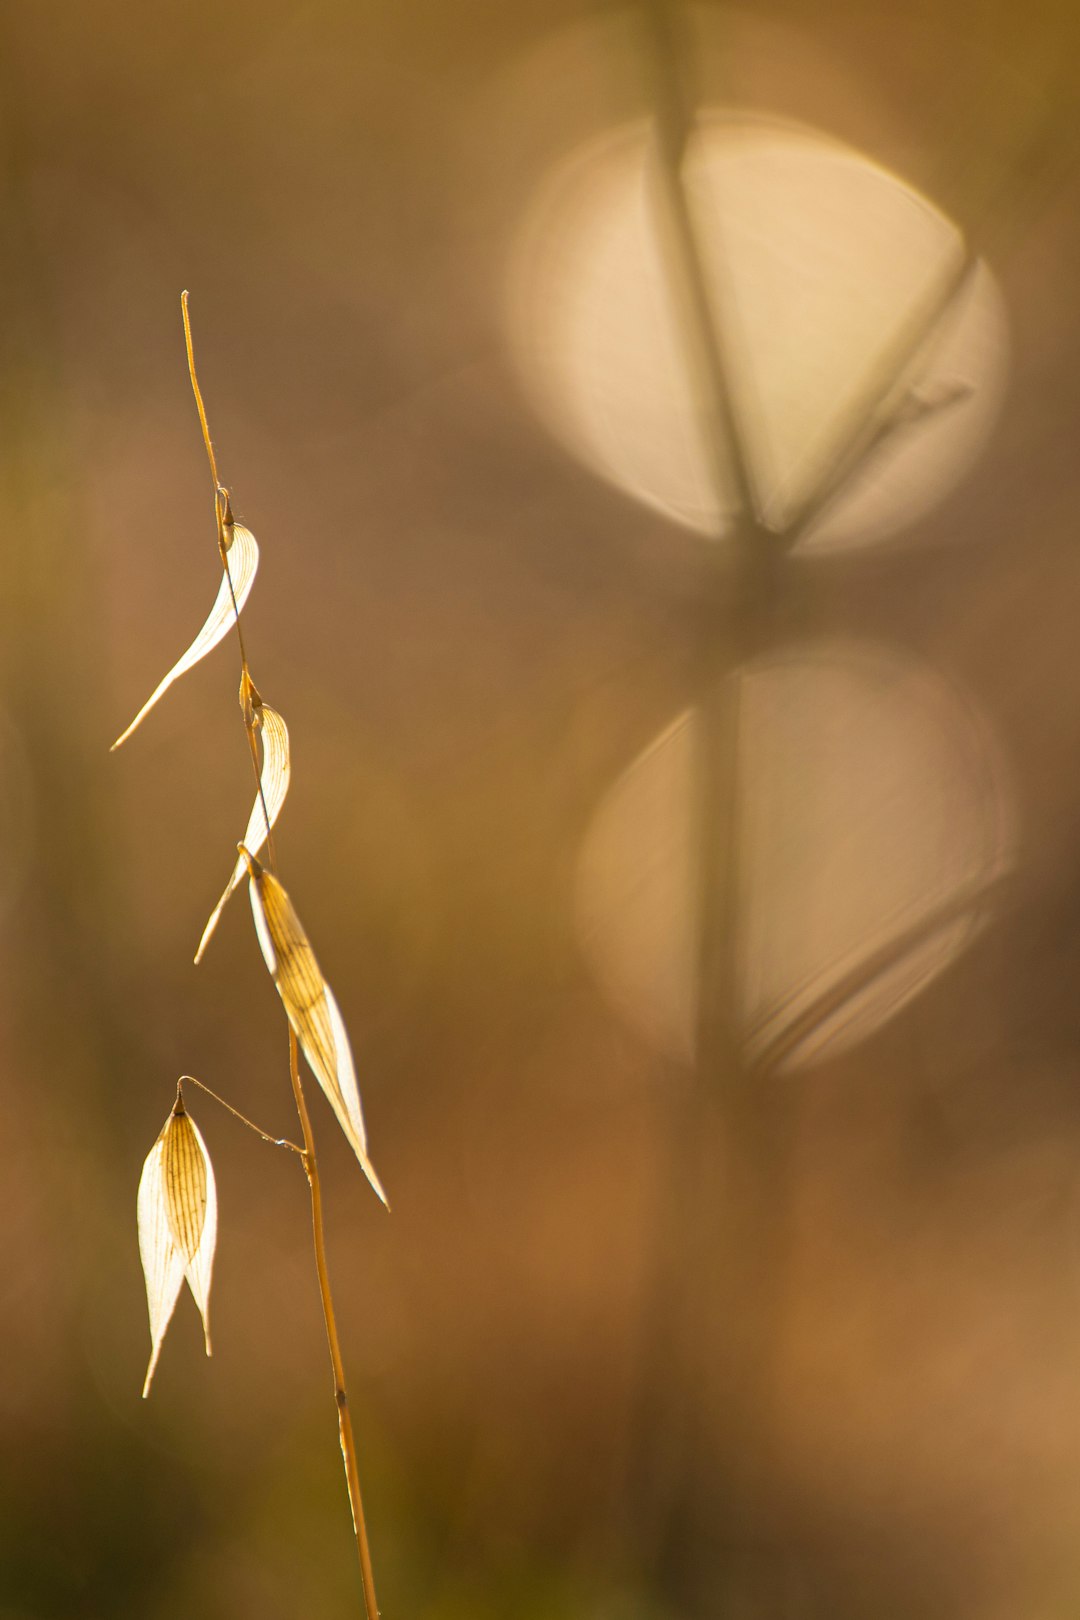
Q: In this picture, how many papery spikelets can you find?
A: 4